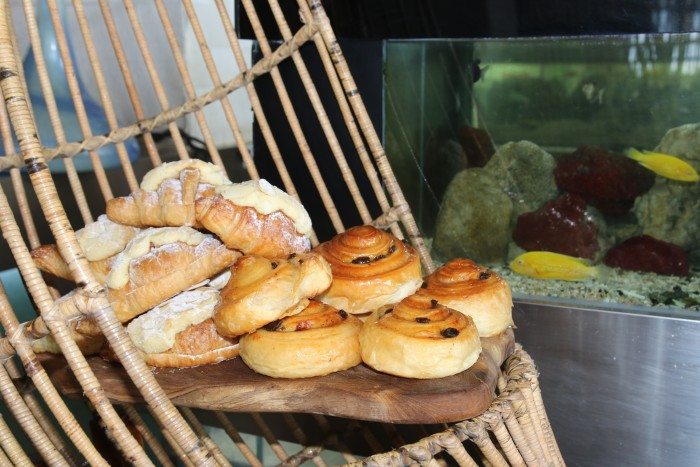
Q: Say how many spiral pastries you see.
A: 5